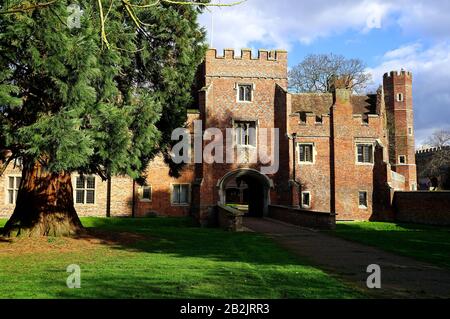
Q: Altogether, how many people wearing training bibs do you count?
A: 0